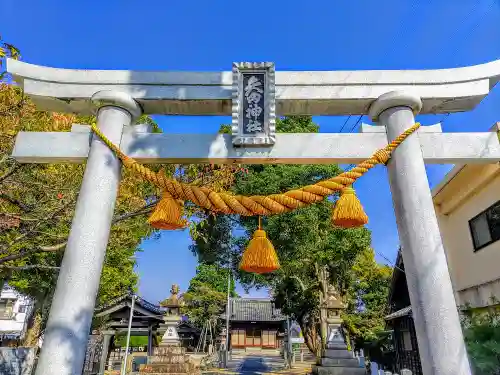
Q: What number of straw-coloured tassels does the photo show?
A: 3